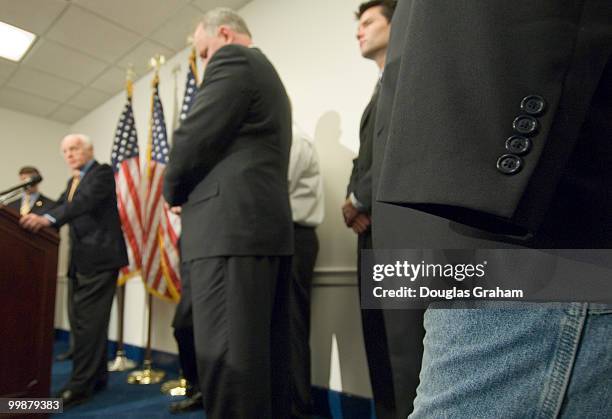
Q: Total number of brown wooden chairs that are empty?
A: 0